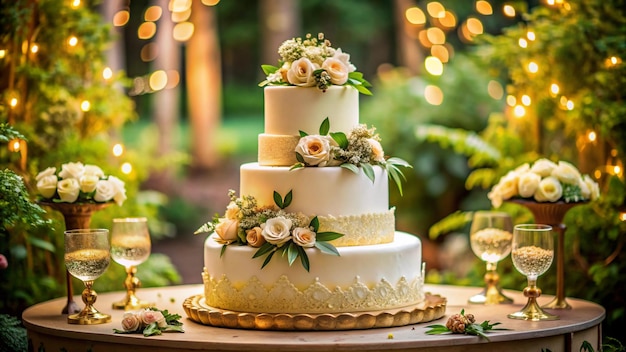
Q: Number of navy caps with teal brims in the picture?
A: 0